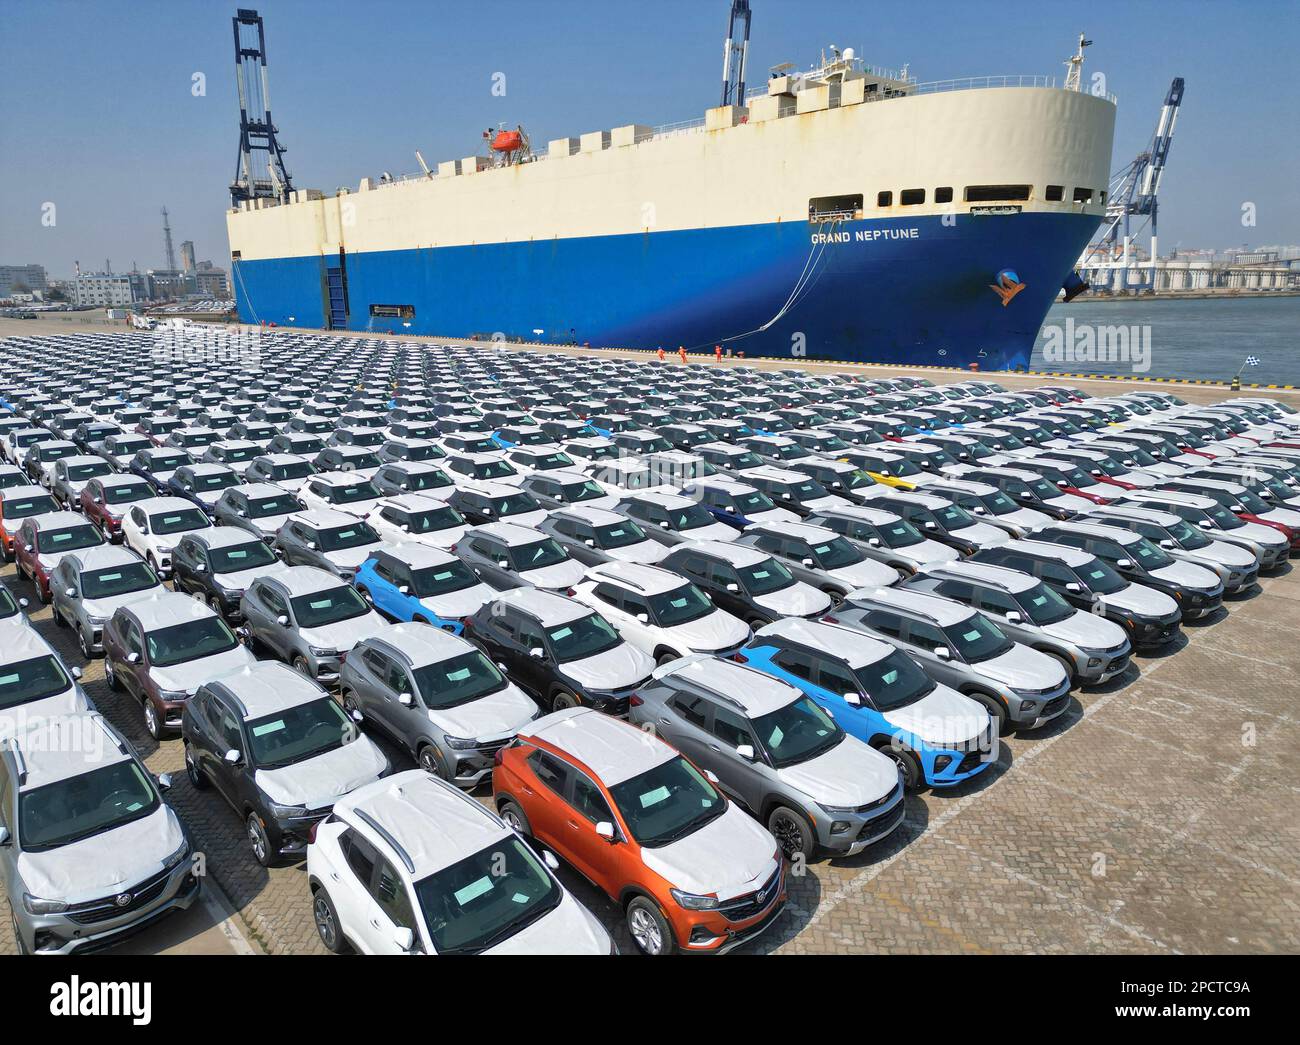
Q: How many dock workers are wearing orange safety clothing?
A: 3